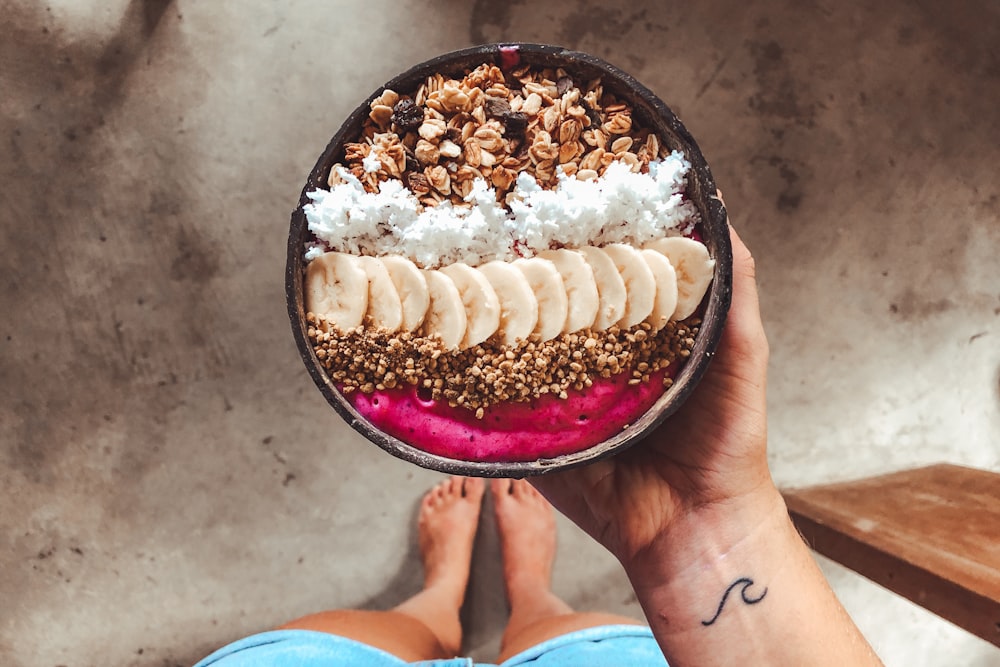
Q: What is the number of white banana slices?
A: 12